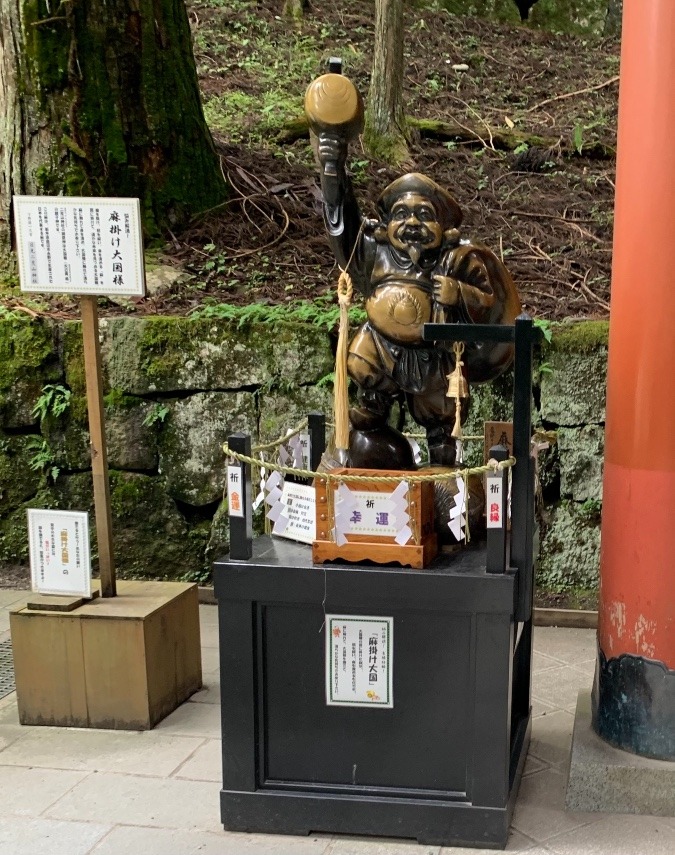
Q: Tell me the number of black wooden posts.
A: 4